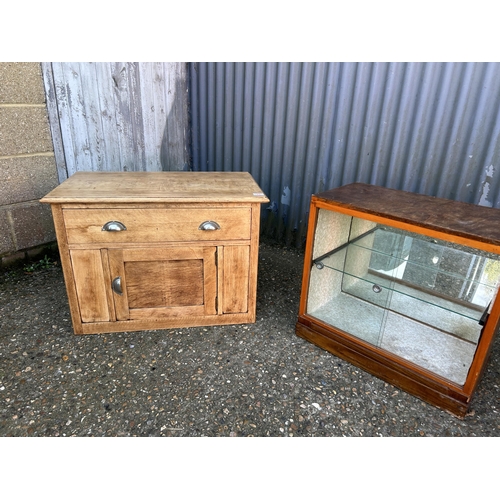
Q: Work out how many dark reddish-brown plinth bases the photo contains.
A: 1